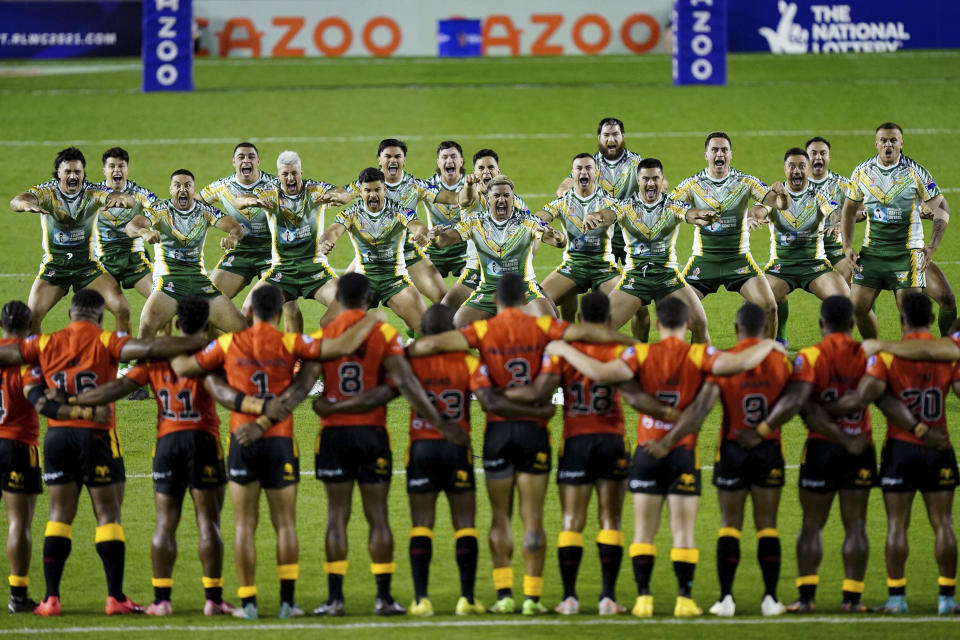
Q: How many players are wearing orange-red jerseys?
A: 12